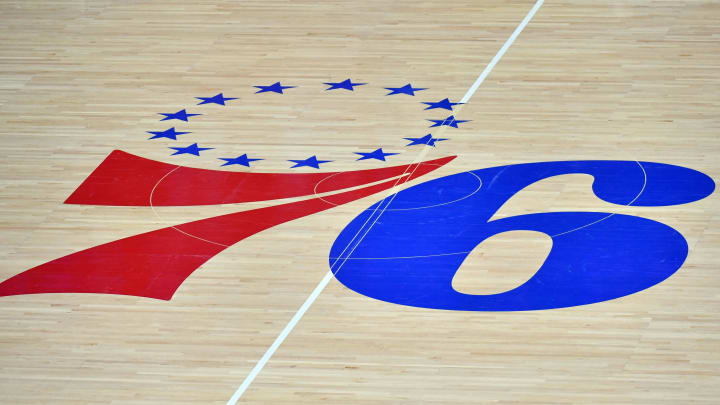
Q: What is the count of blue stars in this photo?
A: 13